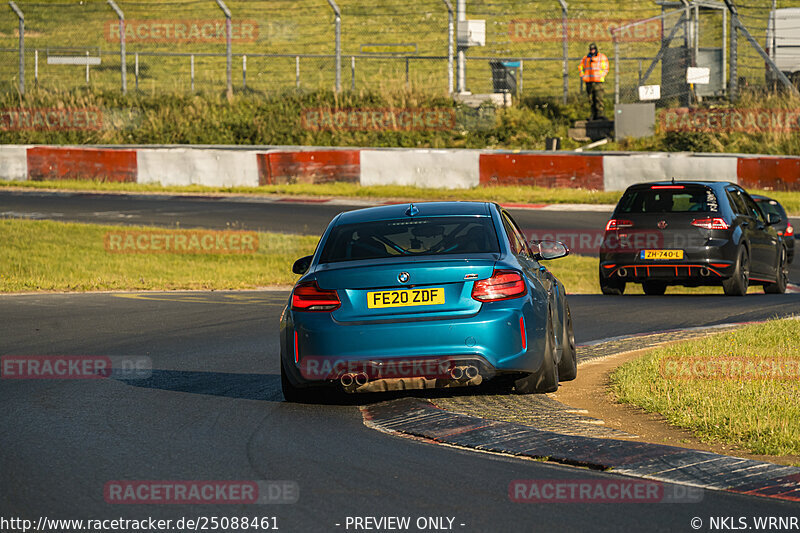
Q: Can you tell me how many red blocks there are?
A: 4